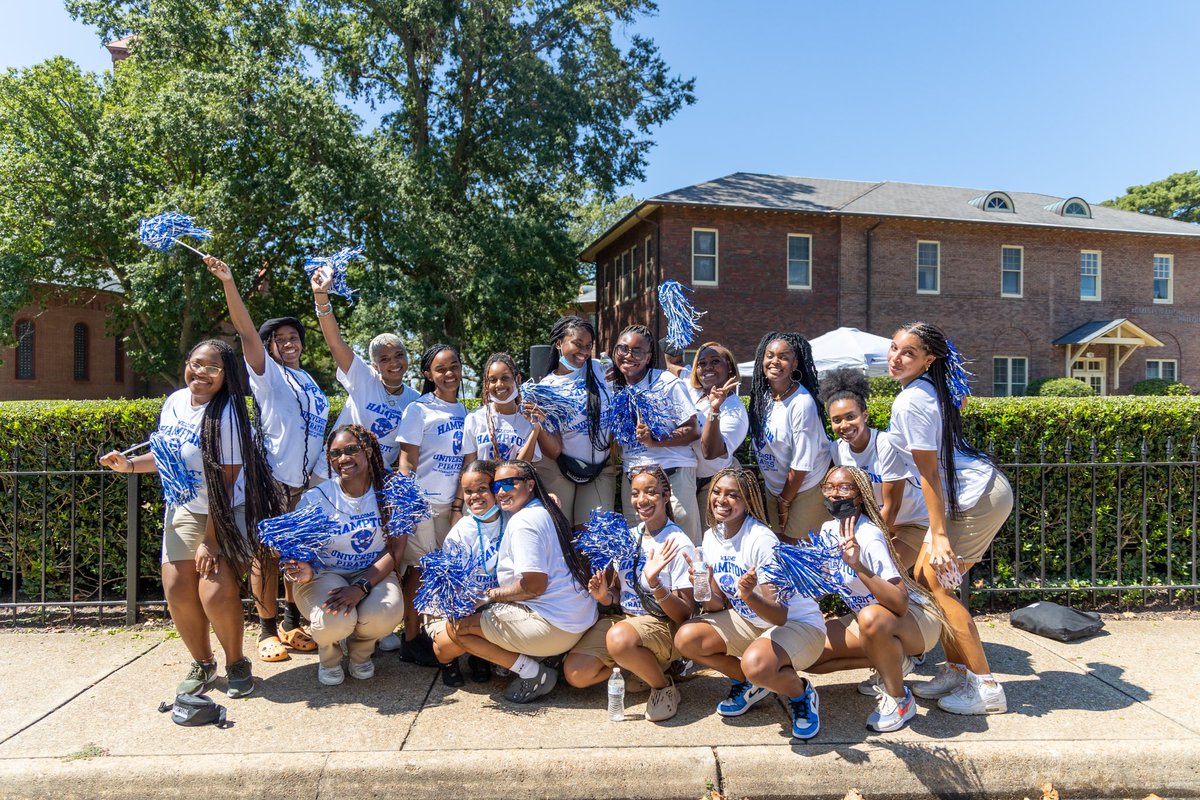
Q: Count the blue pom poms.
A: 12